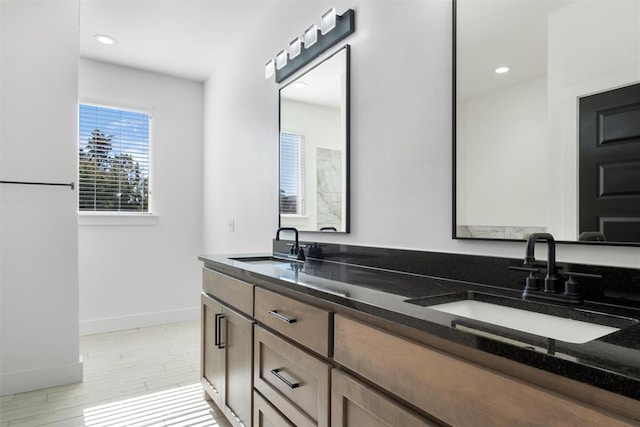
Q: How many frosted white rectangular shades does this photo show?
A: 5